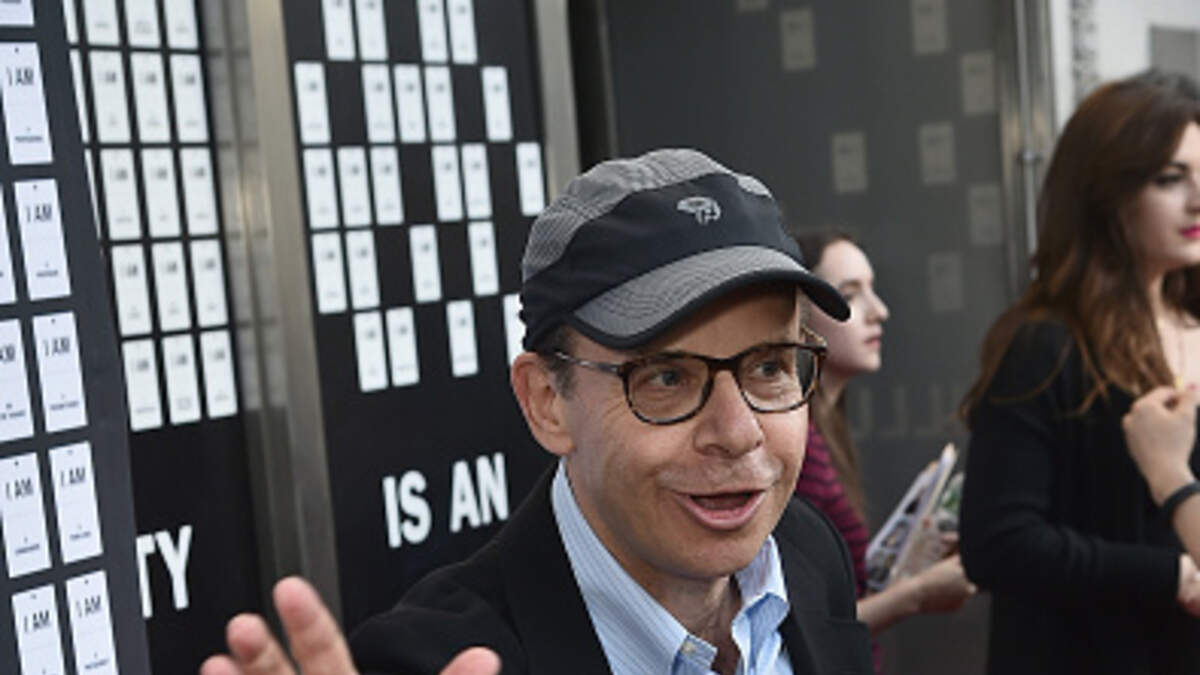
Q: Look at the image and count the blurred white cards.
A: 8